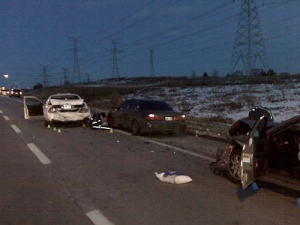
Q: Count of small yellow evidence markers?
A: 5